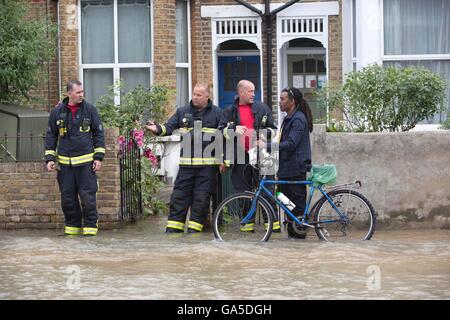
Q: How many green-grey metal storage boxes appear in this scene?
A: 1